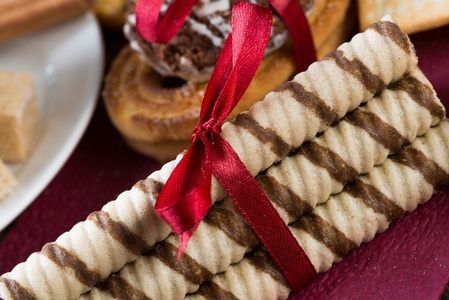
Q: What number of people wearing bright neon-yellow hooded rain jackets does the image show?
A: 0